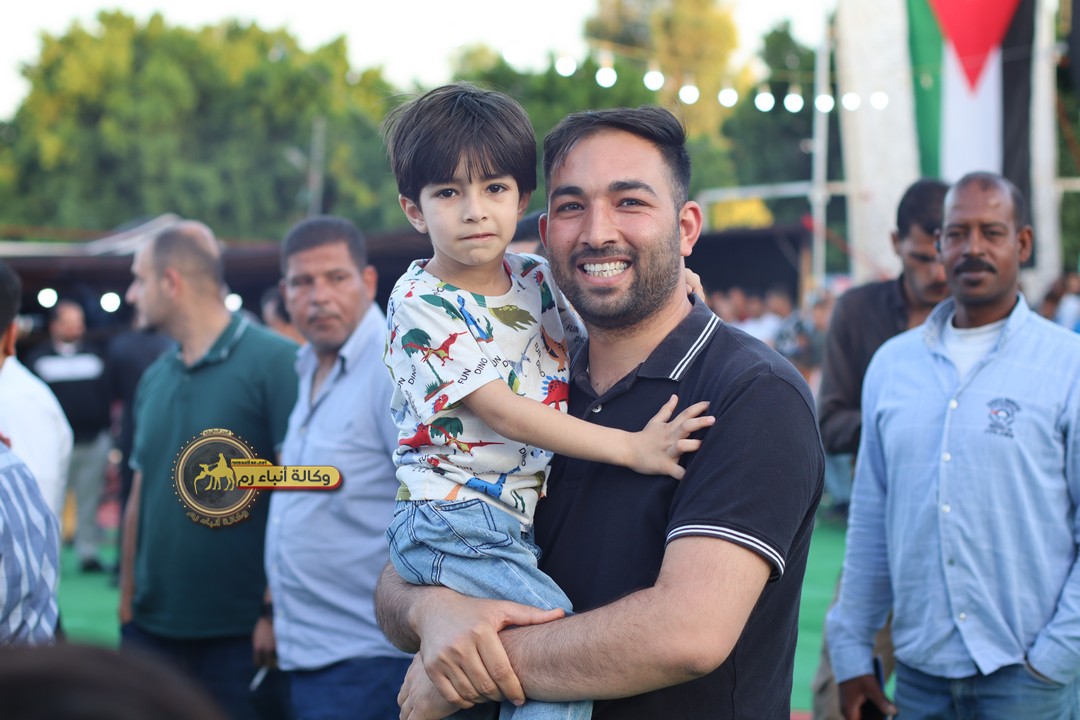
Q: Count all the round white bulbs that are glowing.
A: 13